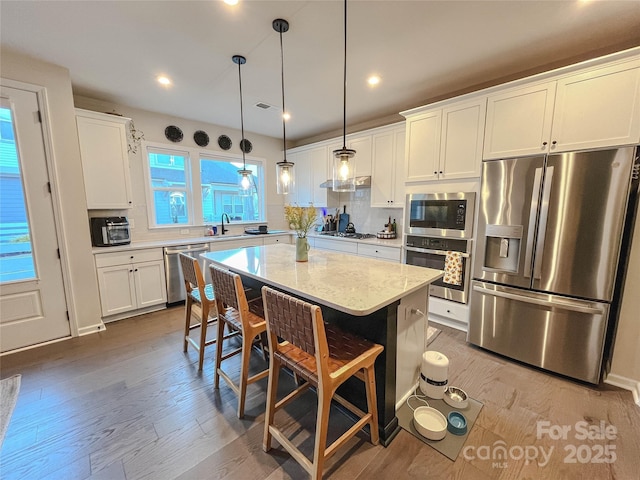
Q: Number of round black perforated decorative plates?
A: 4